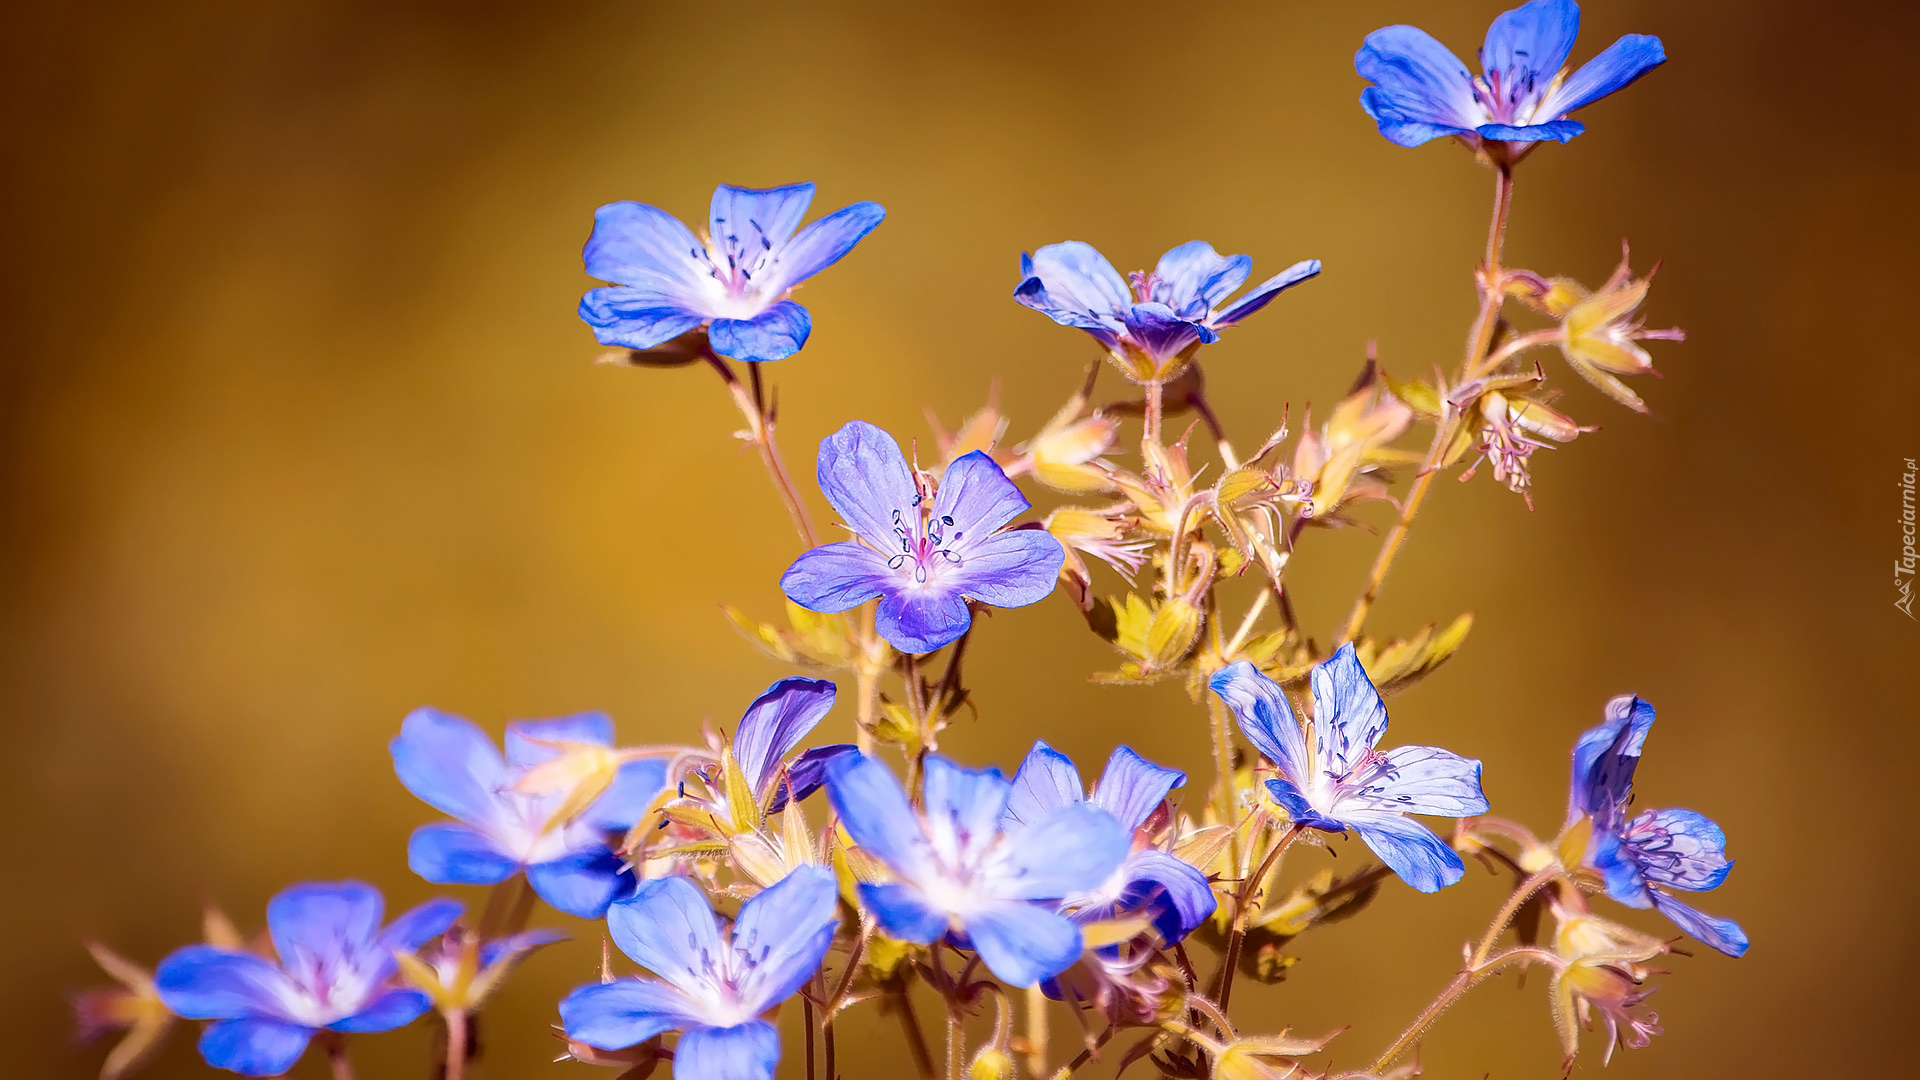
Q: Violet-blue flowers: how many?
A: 12